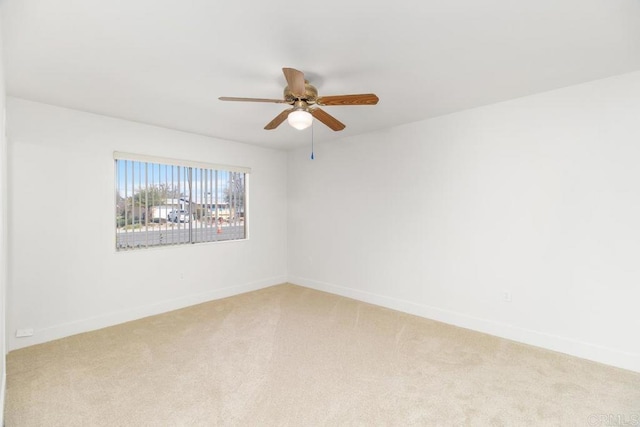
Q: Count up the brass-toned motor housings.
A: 1